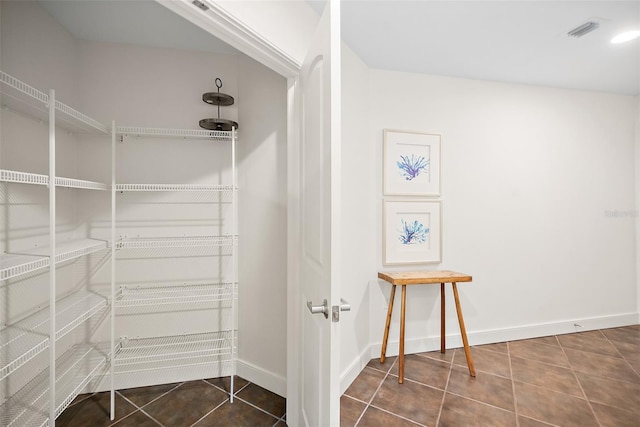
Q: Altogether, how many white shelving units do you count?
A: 2